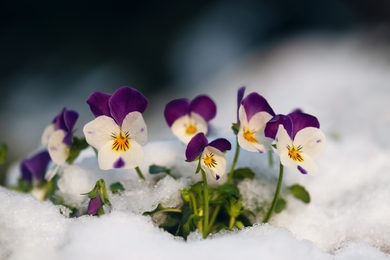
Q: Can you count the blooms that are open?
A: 7